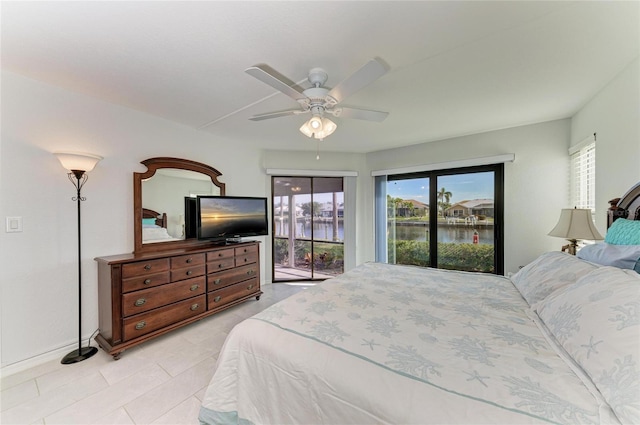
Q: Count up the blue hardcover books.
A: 0